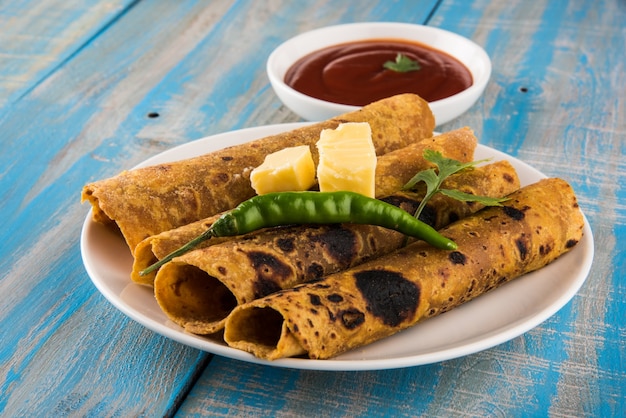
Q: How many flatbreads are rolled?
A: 4